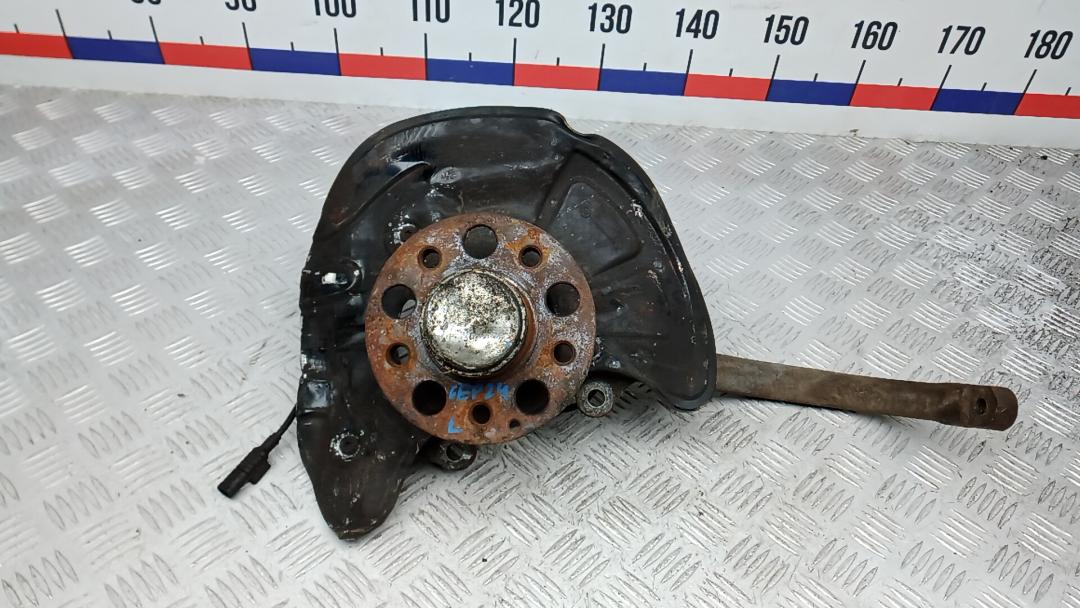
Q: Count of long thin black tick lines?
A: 12